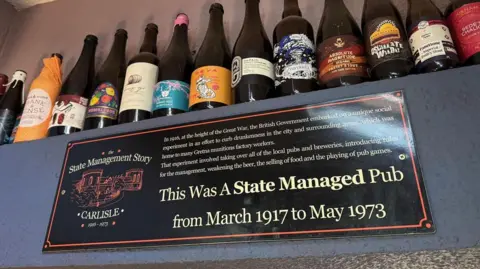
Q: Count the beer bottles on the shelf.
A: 14